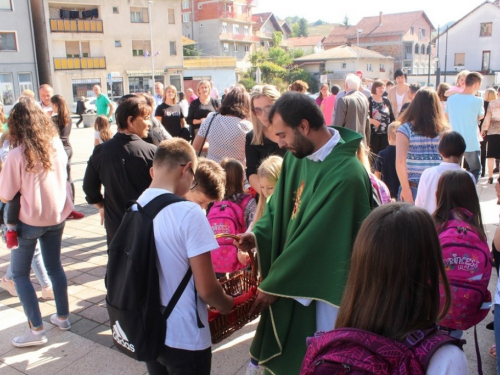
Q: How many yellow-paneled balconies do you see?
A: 2